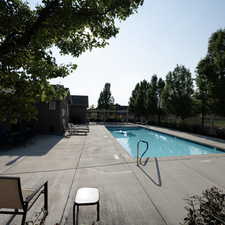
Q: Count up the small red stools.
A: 0